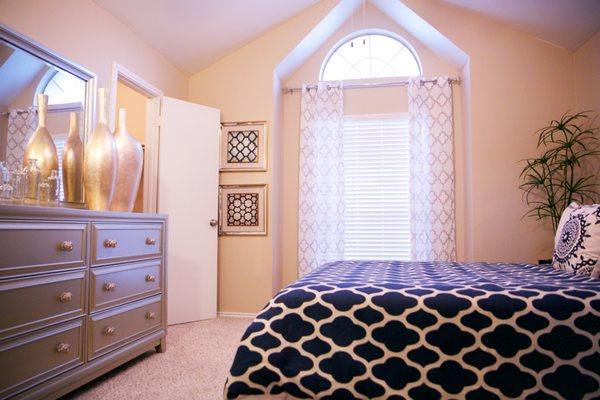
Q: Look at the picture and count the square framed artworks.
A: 2